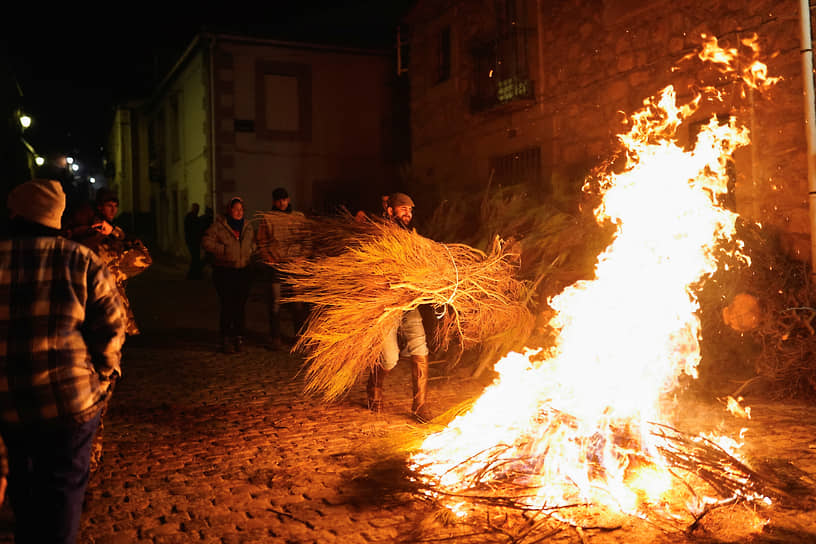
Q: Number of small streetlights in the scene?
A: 5